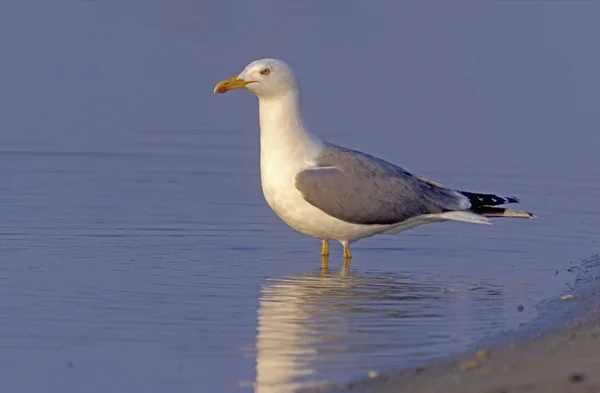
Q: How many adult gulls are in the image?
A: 1